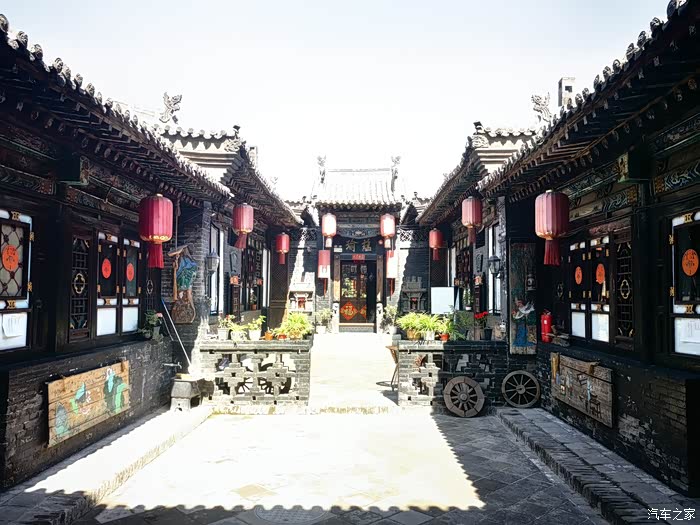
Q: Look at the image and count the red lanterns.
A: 8